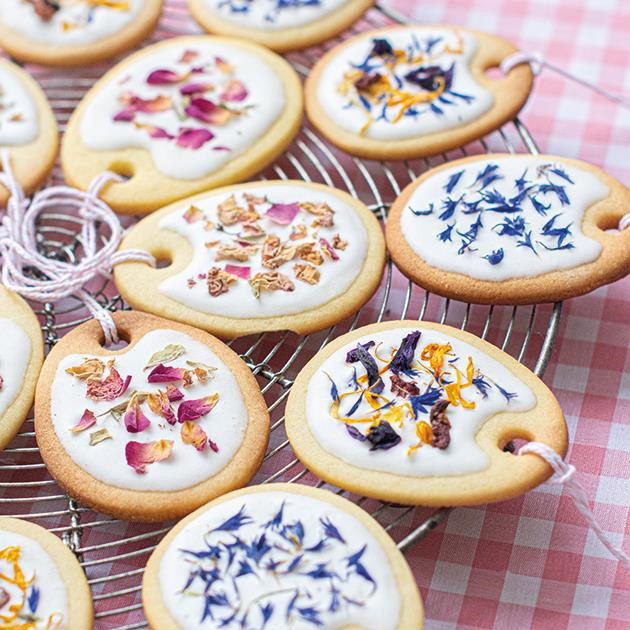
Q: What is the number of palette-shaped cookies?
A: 12